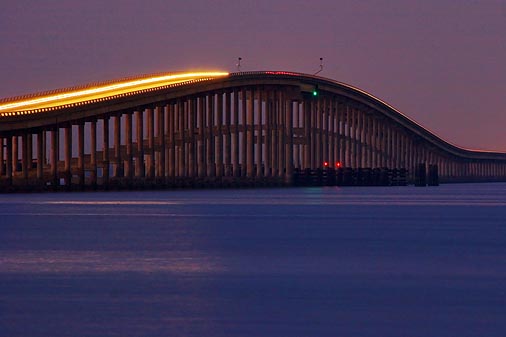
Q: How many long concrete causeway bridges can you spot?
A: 1